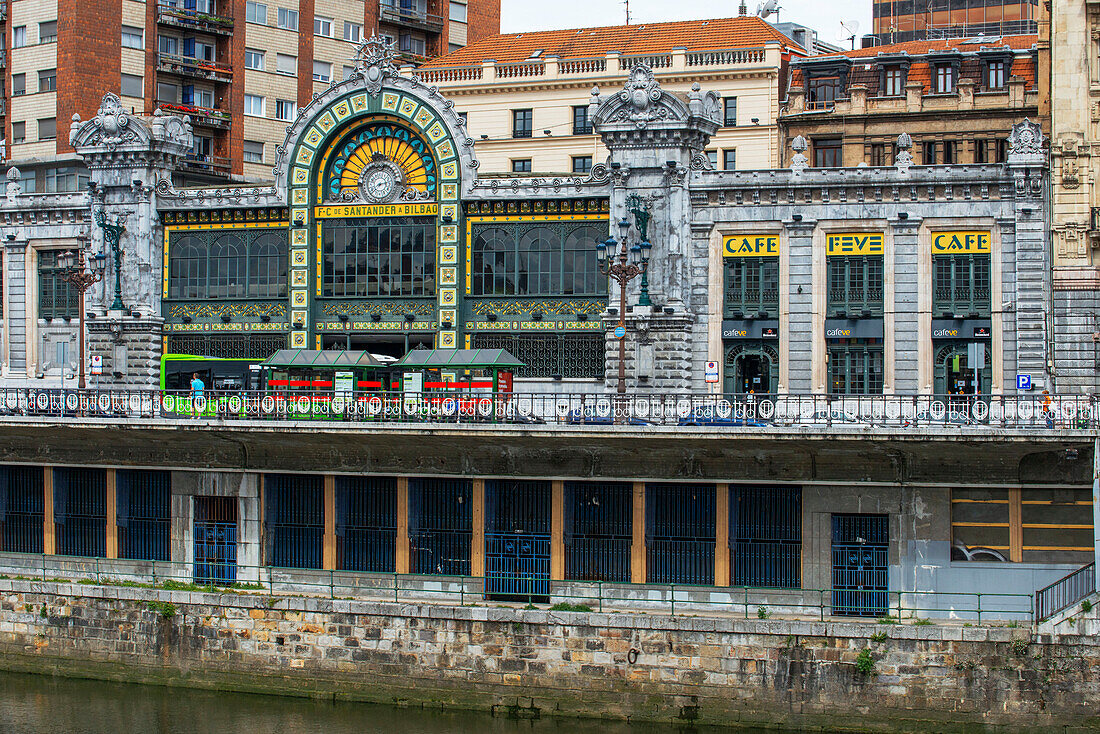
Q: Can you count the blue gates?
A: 3